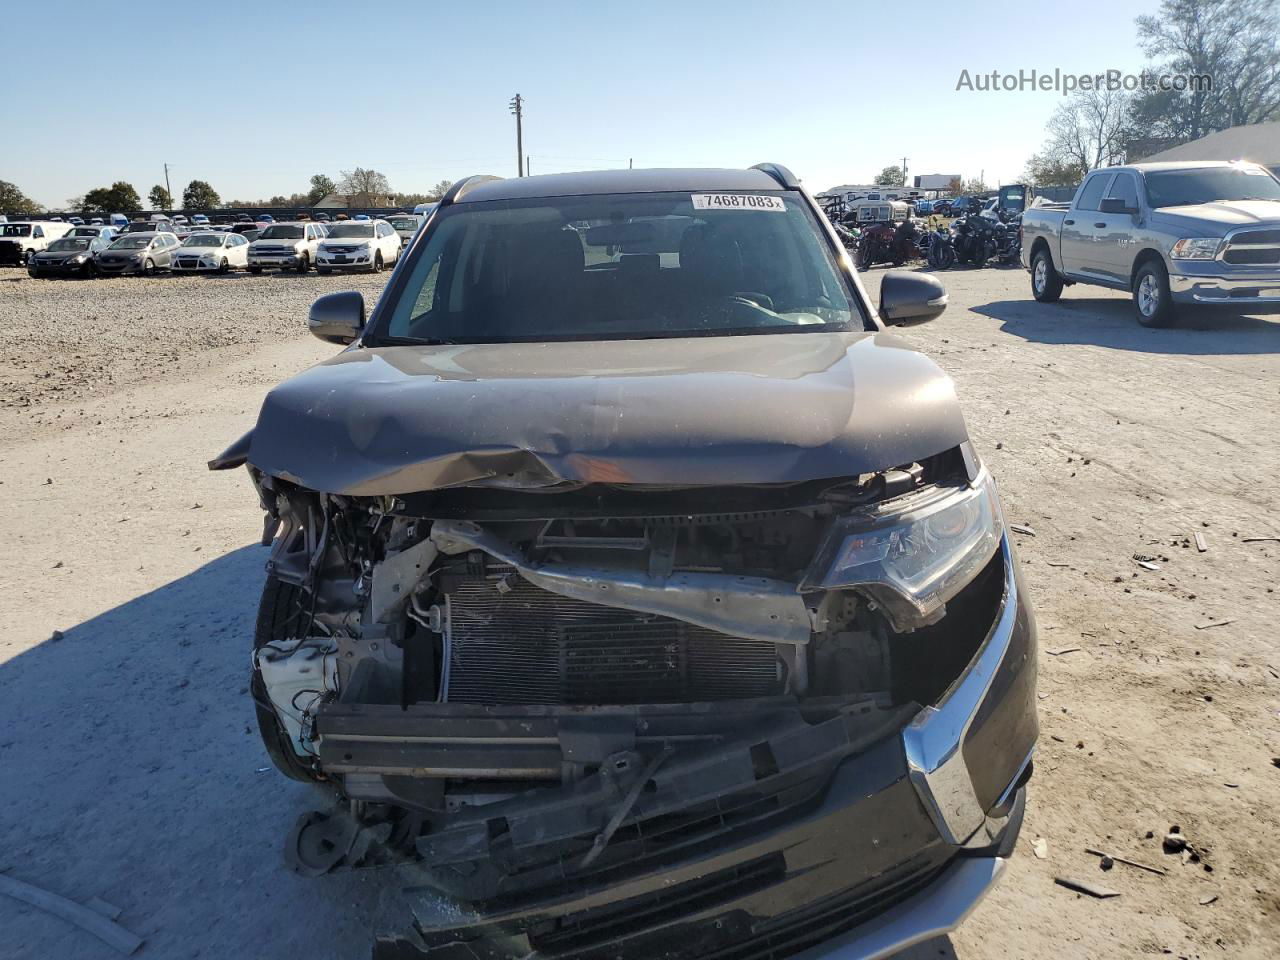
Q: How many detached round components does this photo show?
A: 1